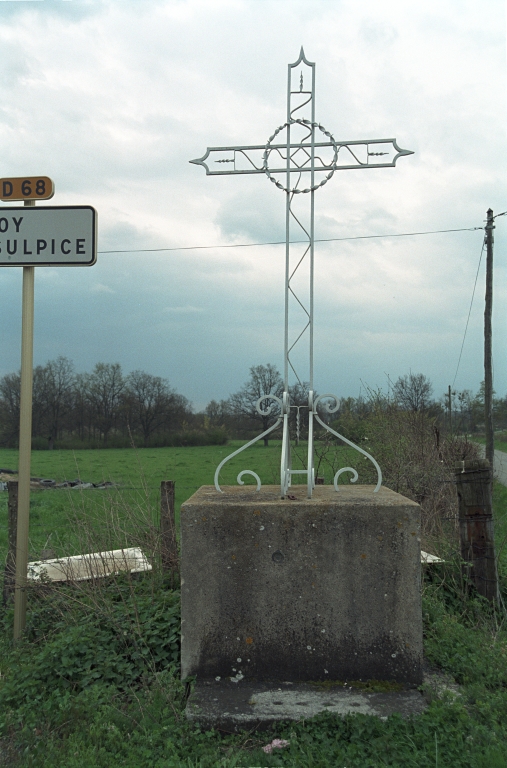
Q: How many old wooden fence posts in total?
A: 3